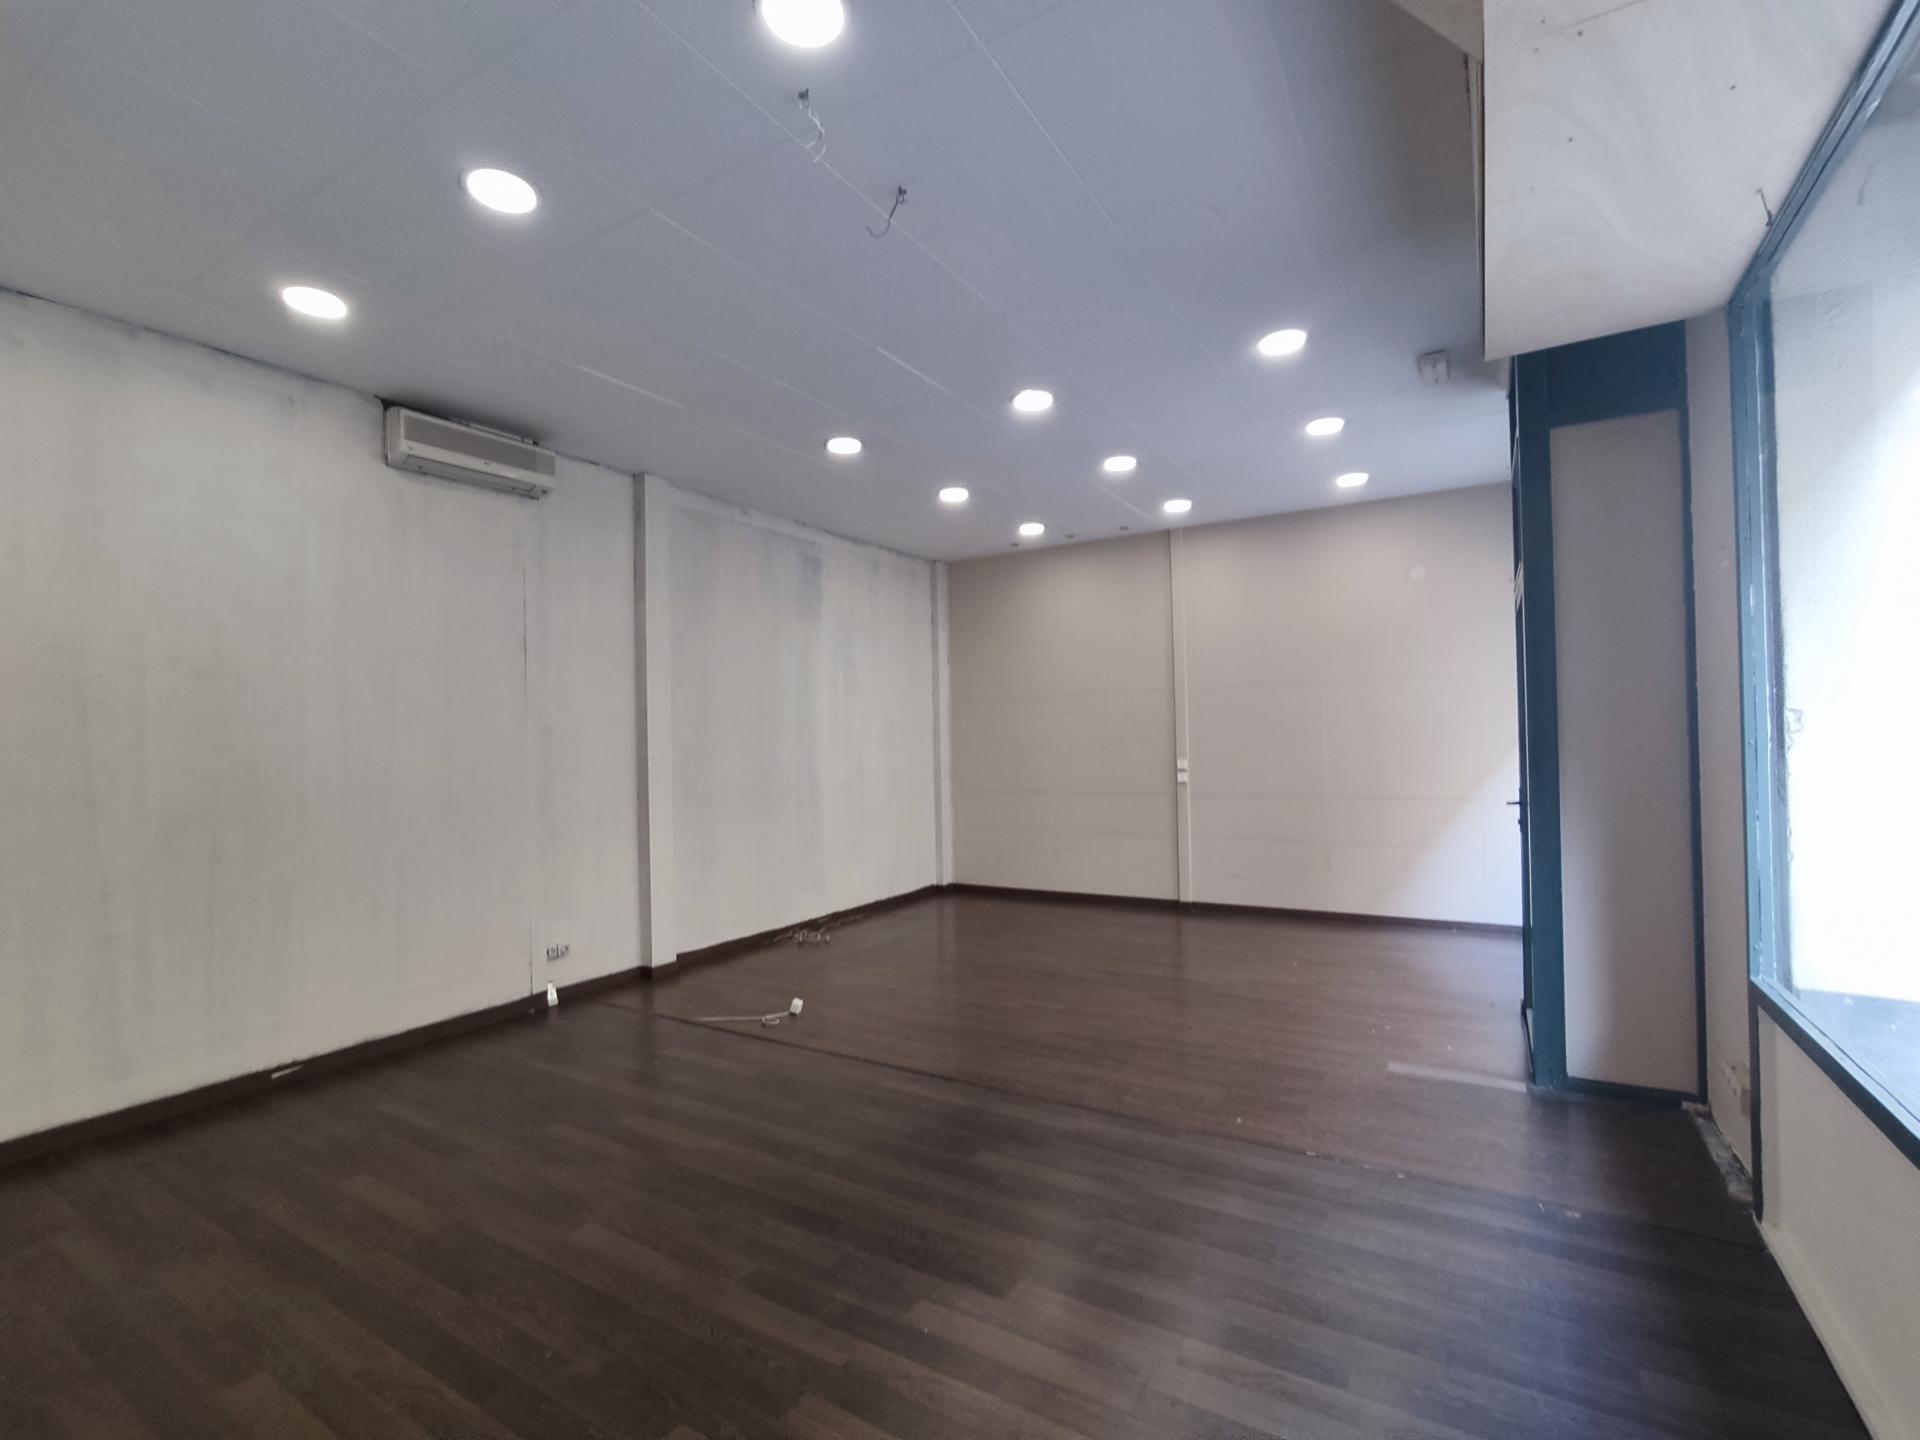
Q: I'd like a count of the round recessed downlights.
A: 12